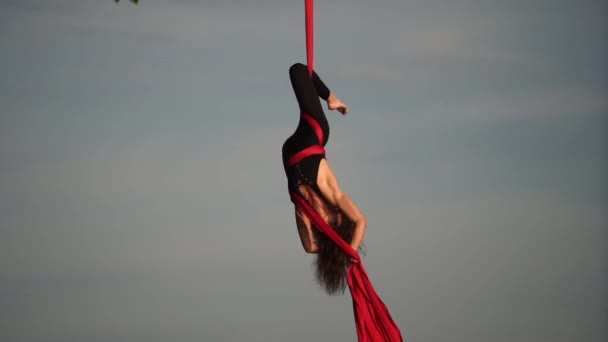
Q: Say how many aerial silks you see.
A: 1